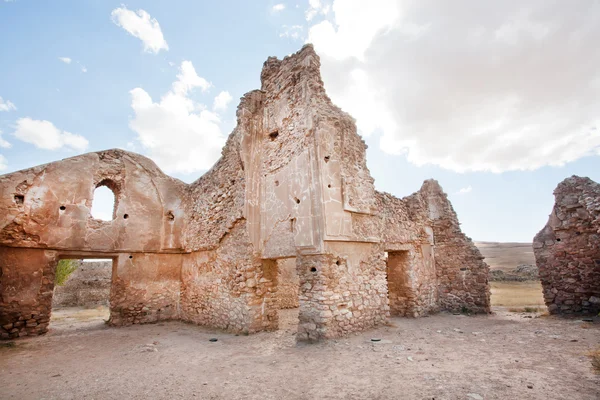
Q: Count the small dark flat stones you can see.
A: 2